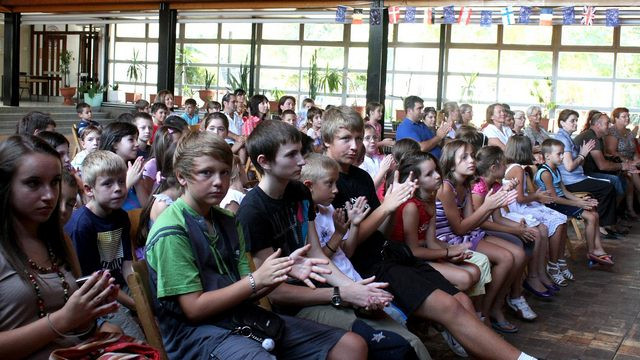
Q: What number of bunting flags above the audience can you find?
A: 15